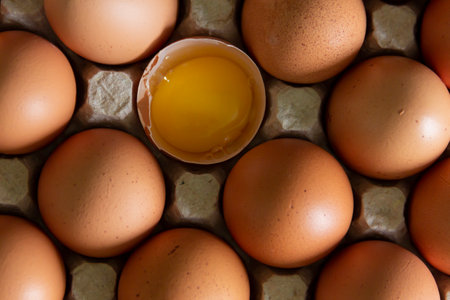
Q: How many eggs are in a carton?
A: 12